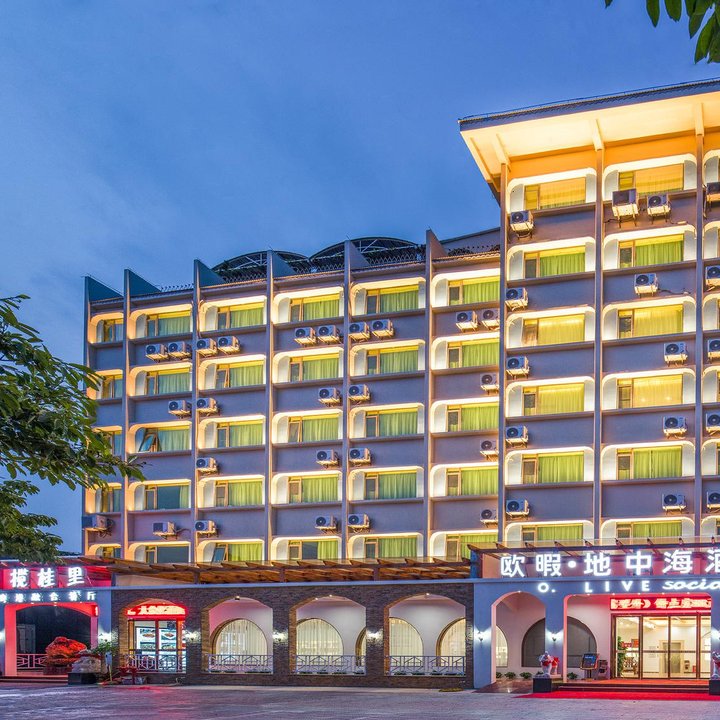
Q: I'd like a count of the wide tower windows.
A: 12